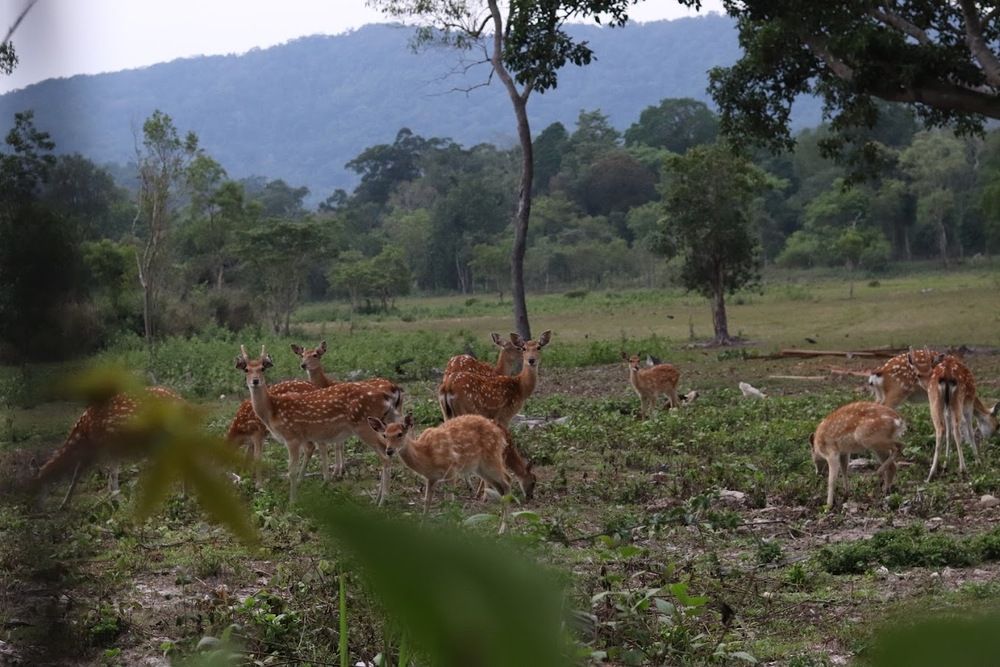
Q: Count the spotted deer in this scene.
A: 12